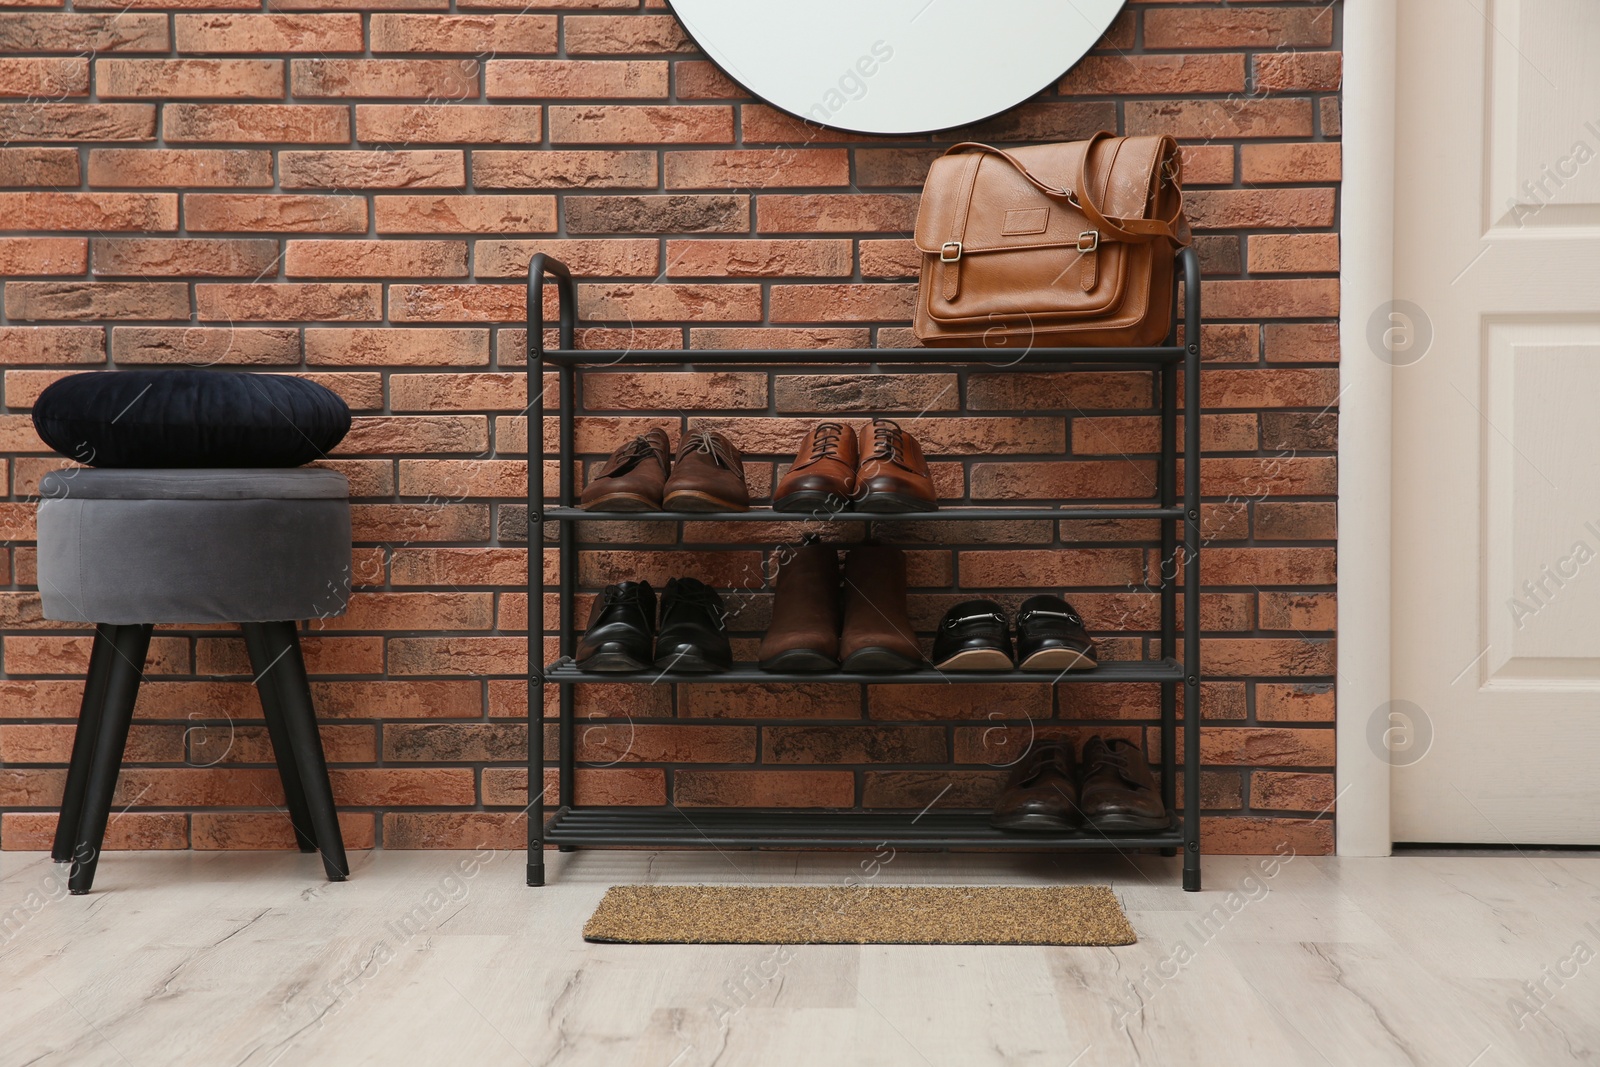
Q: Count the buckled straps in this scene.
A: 2